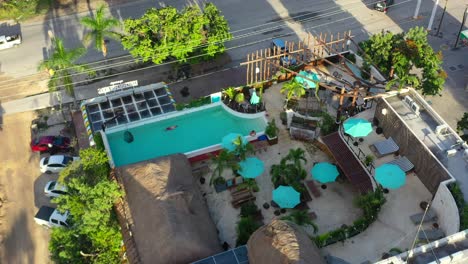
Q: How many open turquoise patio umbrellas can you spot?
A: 7